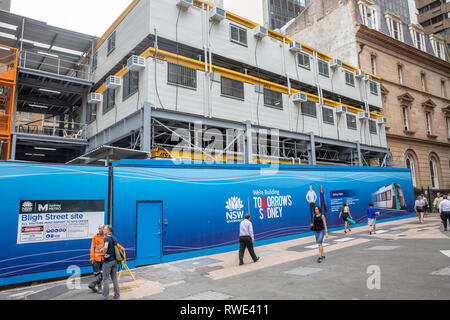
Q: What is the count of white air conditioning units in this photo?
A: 14